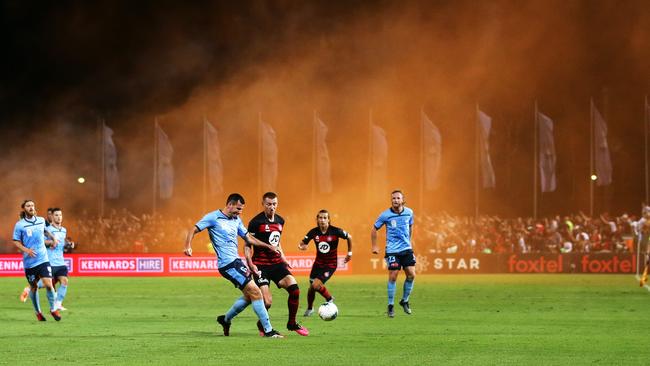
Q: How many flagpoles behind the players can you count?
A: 11